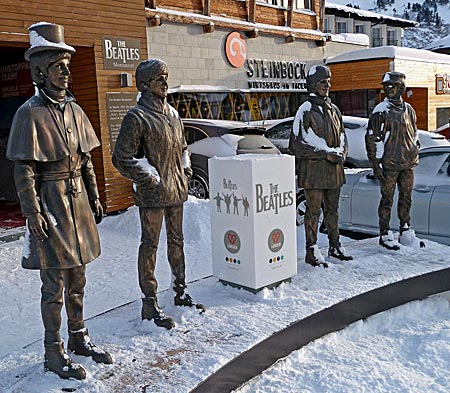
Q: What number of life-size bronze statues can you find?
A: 4